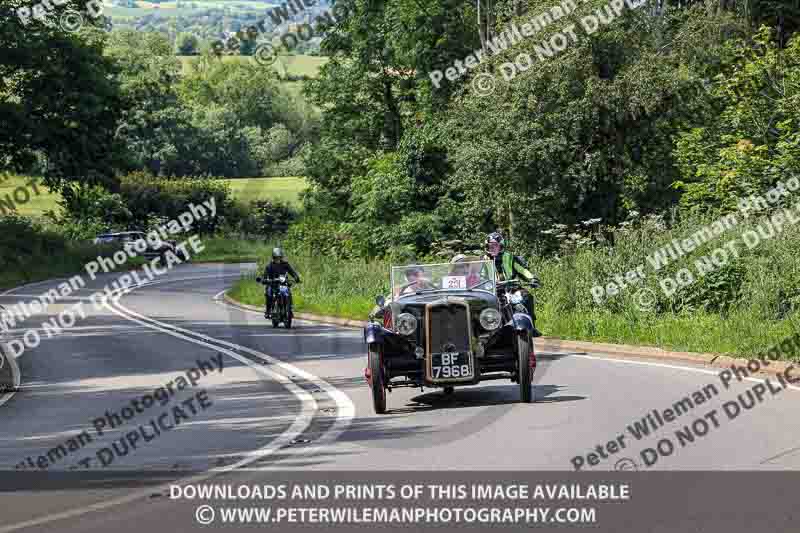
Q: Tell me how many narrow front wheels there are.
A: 2